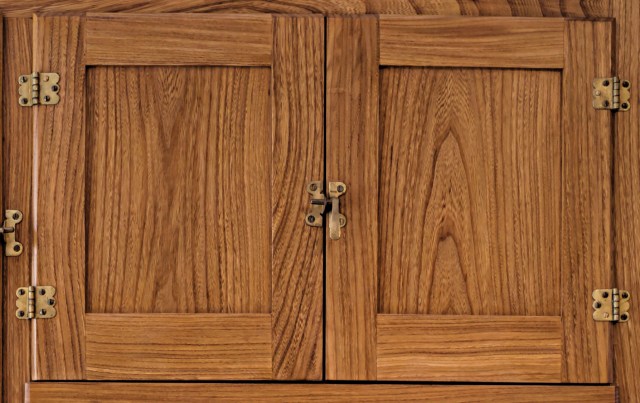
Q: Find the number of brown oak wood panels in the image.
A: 2